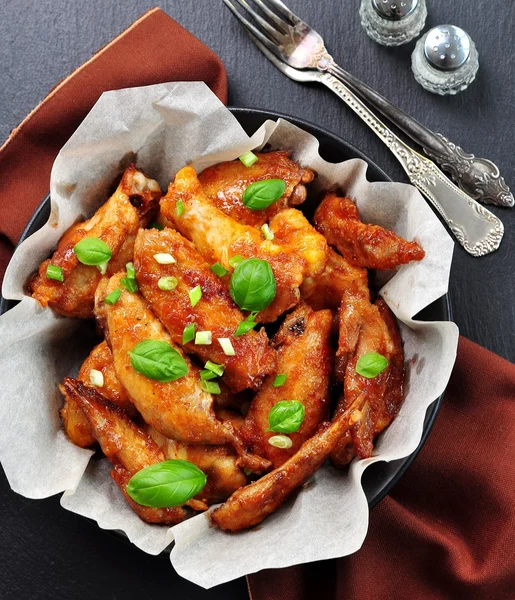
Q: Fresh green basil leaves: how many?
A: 7